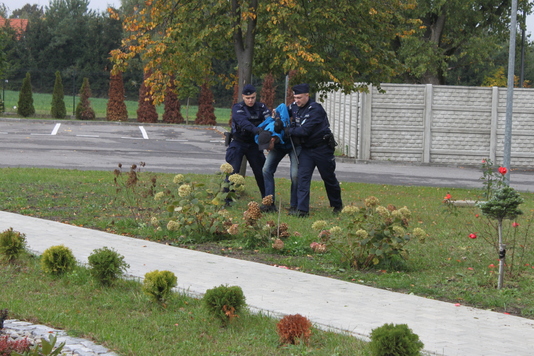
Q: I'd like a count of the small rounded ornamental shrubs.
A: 7